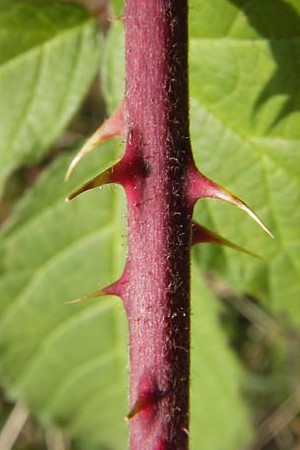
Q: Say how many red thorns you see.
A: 6